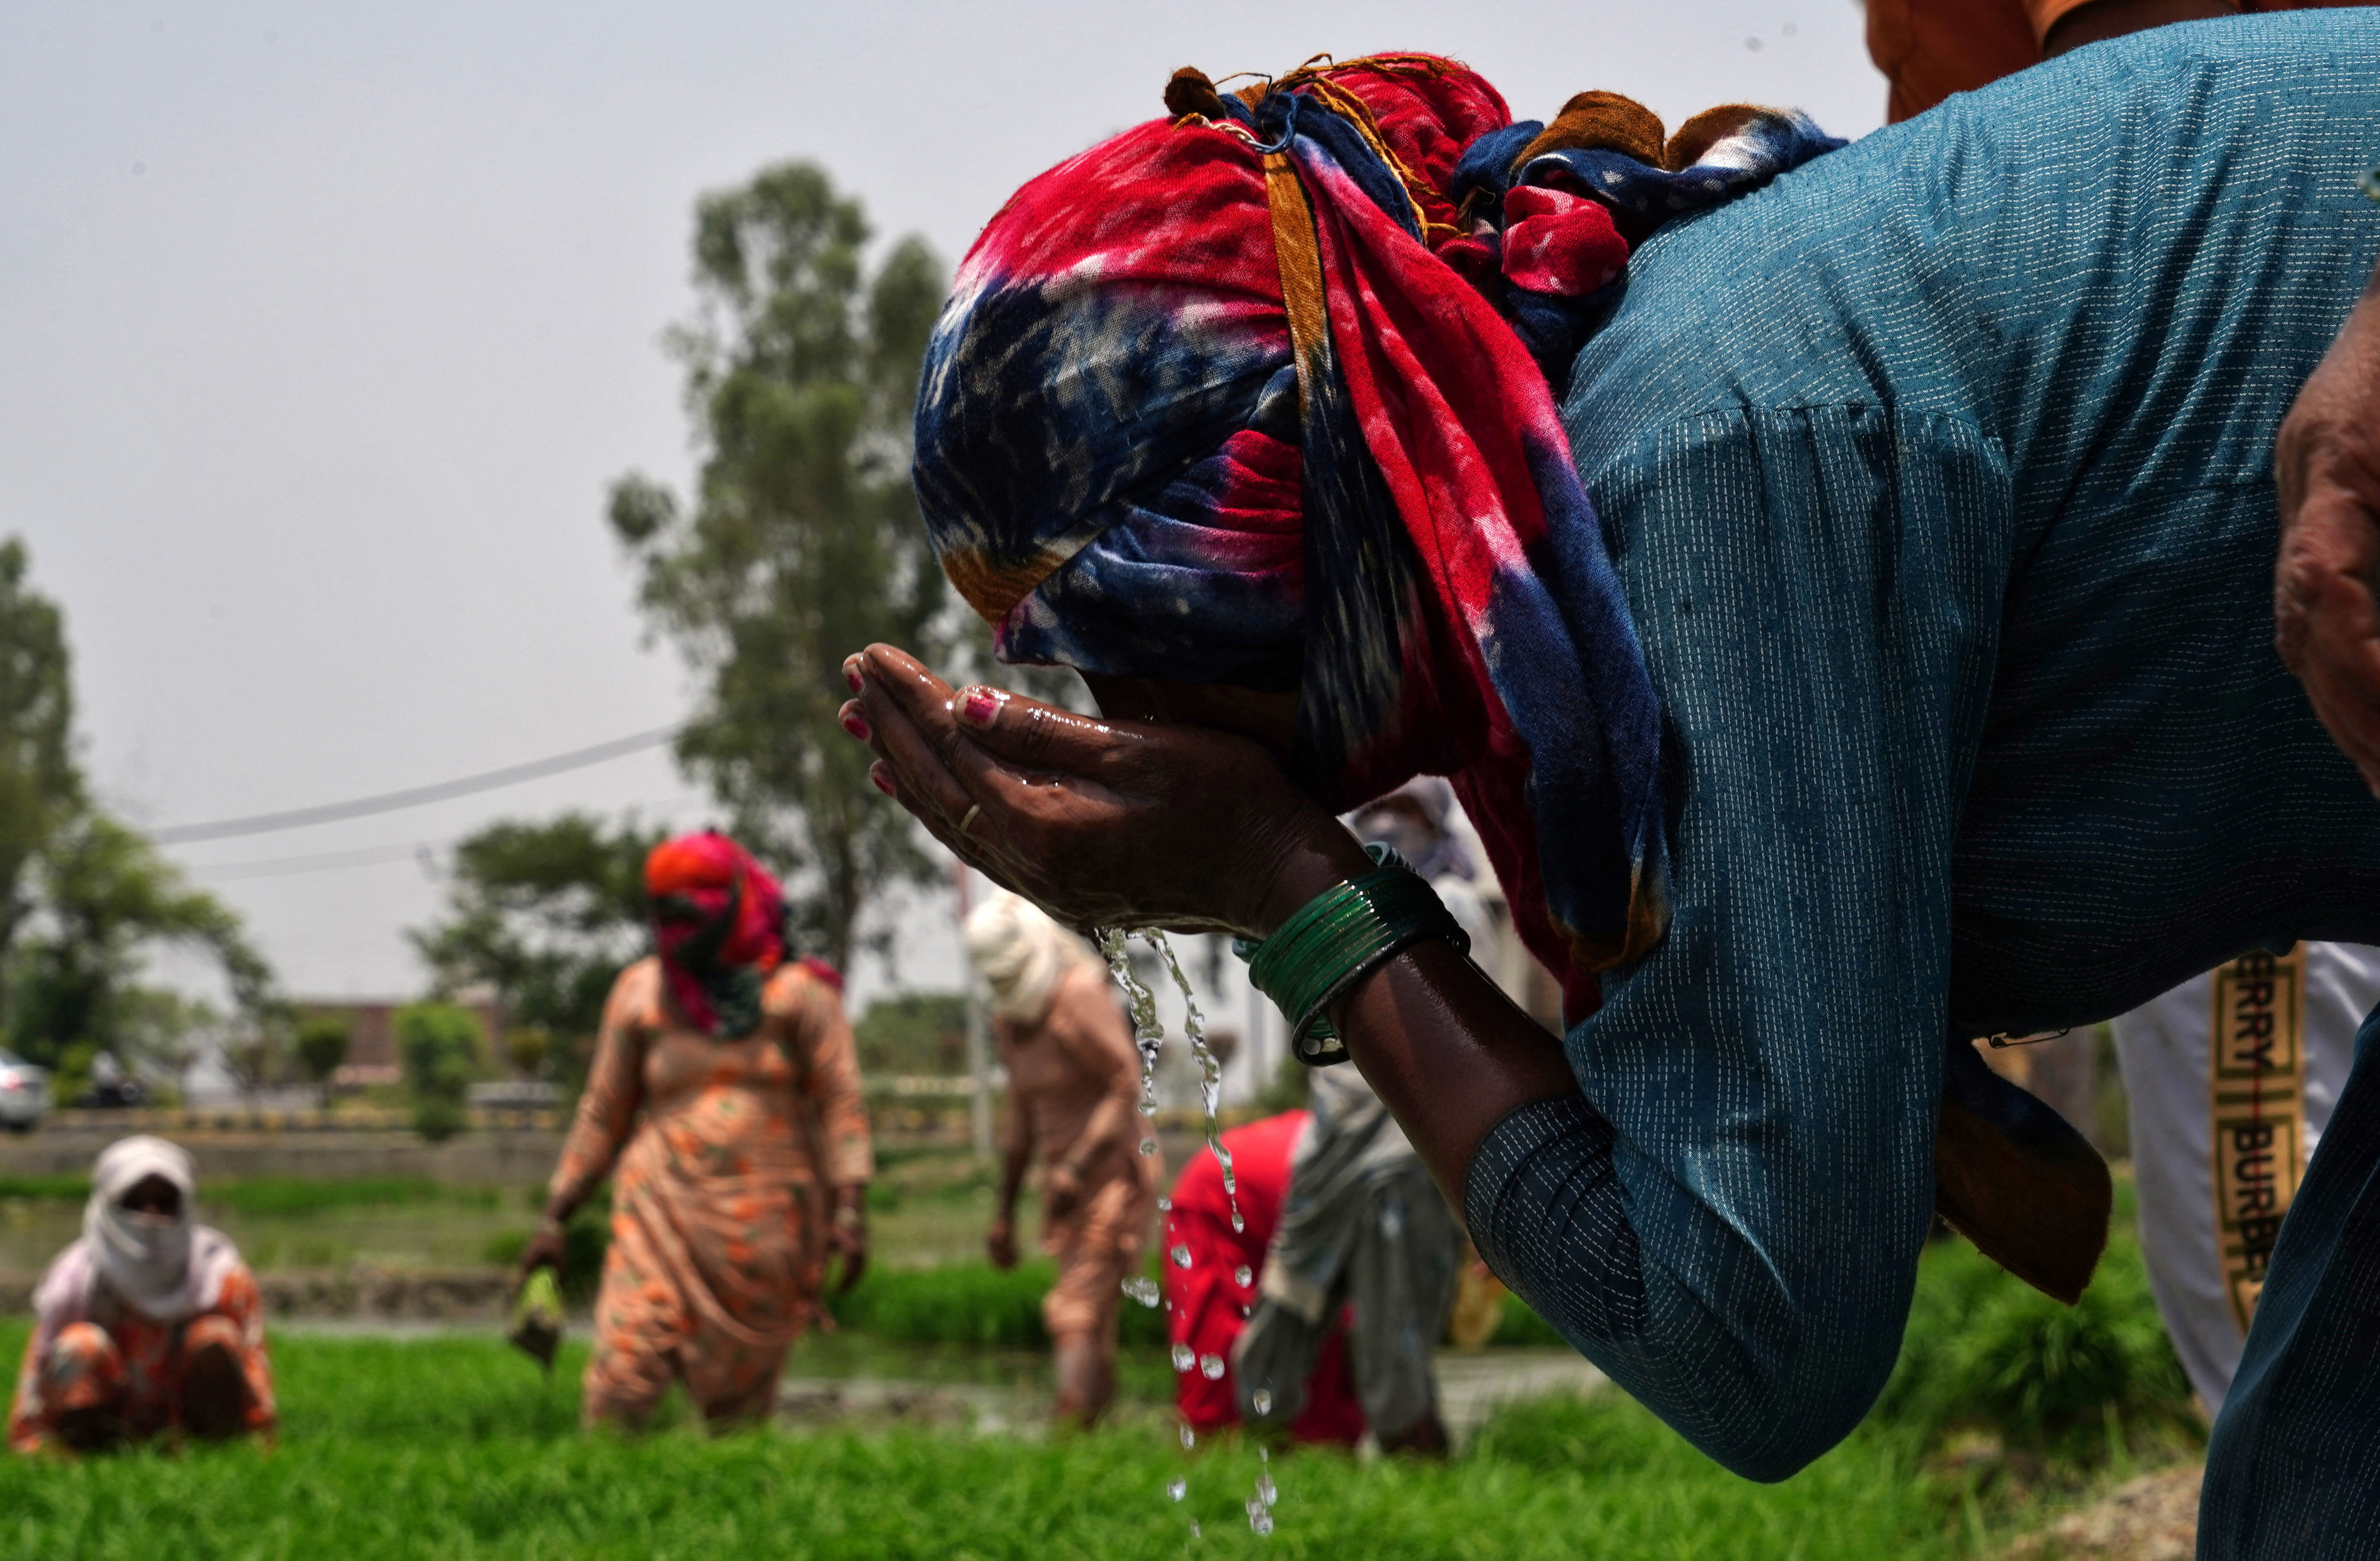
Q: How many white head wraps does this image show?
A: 2